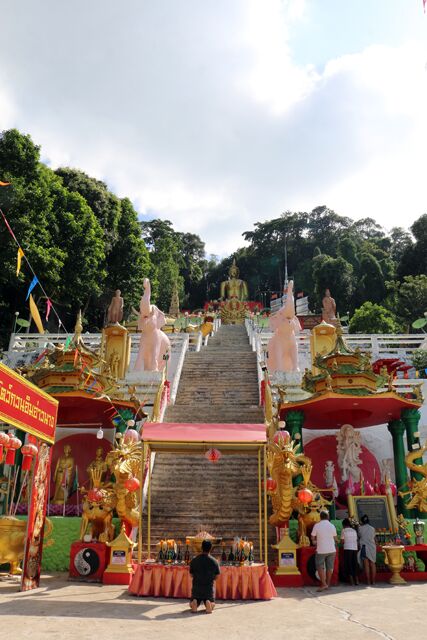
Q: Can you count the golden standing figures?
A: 2